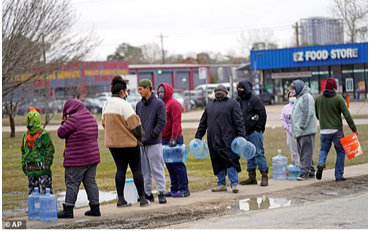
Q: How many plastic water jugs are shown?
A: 7